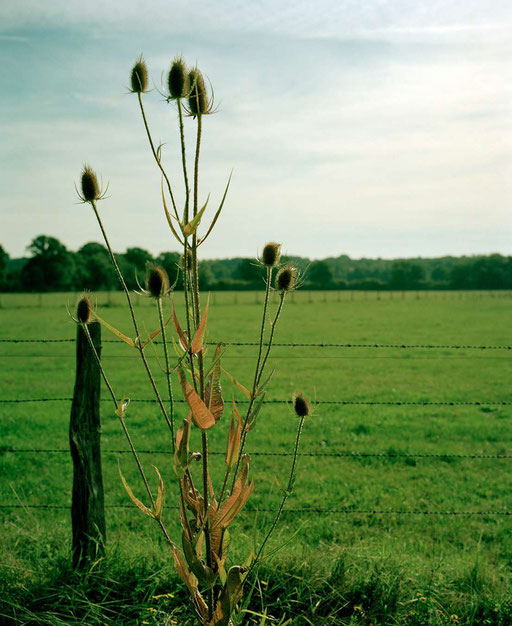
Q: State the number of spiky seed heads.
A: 9